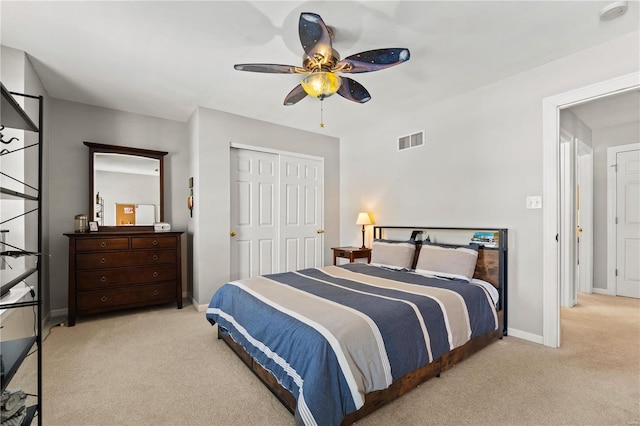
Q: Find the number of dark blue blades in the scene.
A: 5